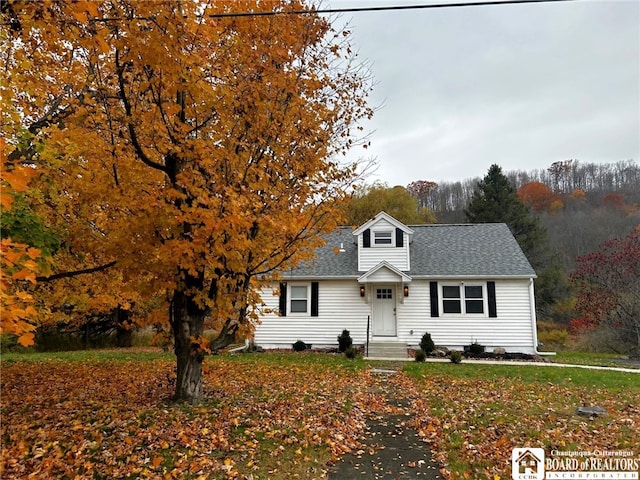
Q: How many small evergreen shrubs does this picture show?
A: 7